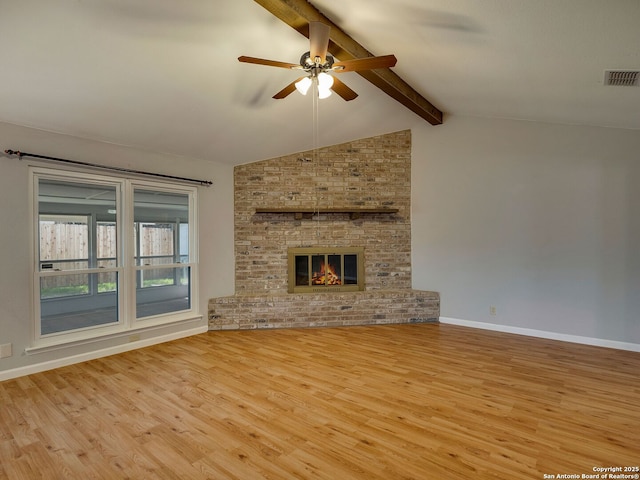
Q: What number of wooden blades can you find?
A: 5